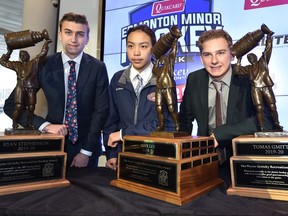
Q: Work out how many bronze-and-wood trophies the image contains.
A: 3